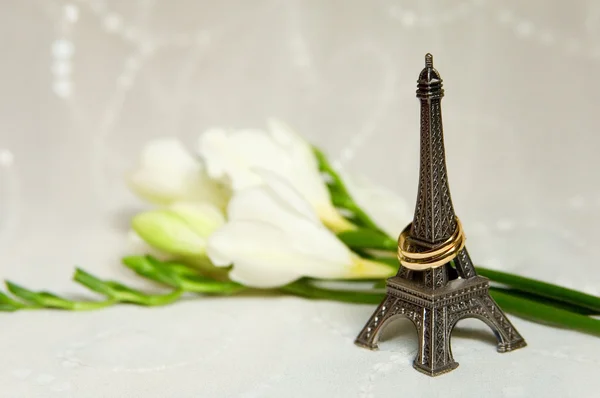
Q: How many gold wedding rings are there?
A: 2